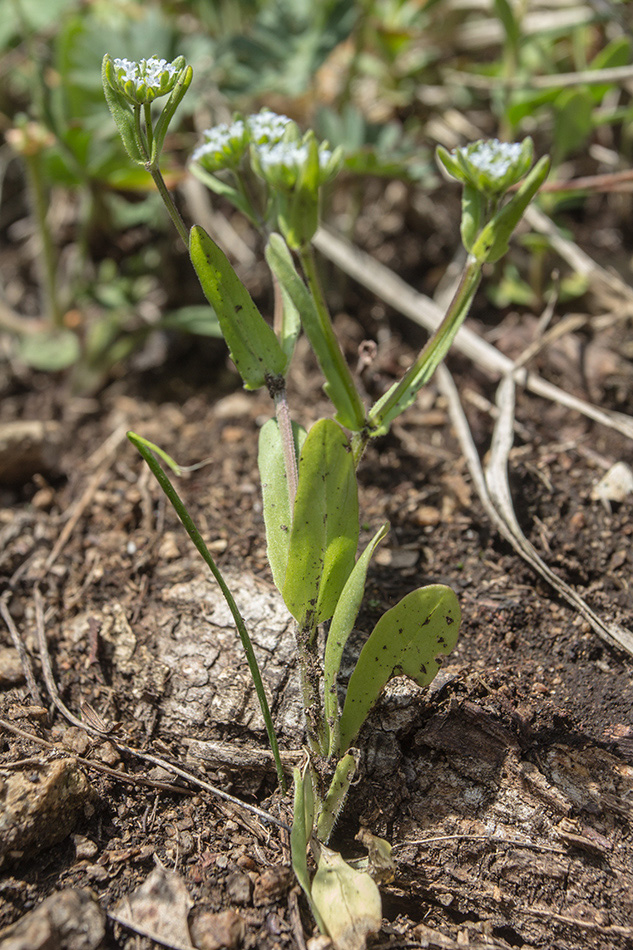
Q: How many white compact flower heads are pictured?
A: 5